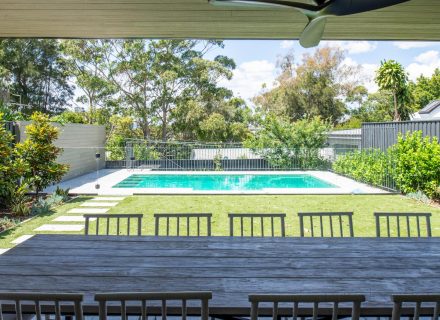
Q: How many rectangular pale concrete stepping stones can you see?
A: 7